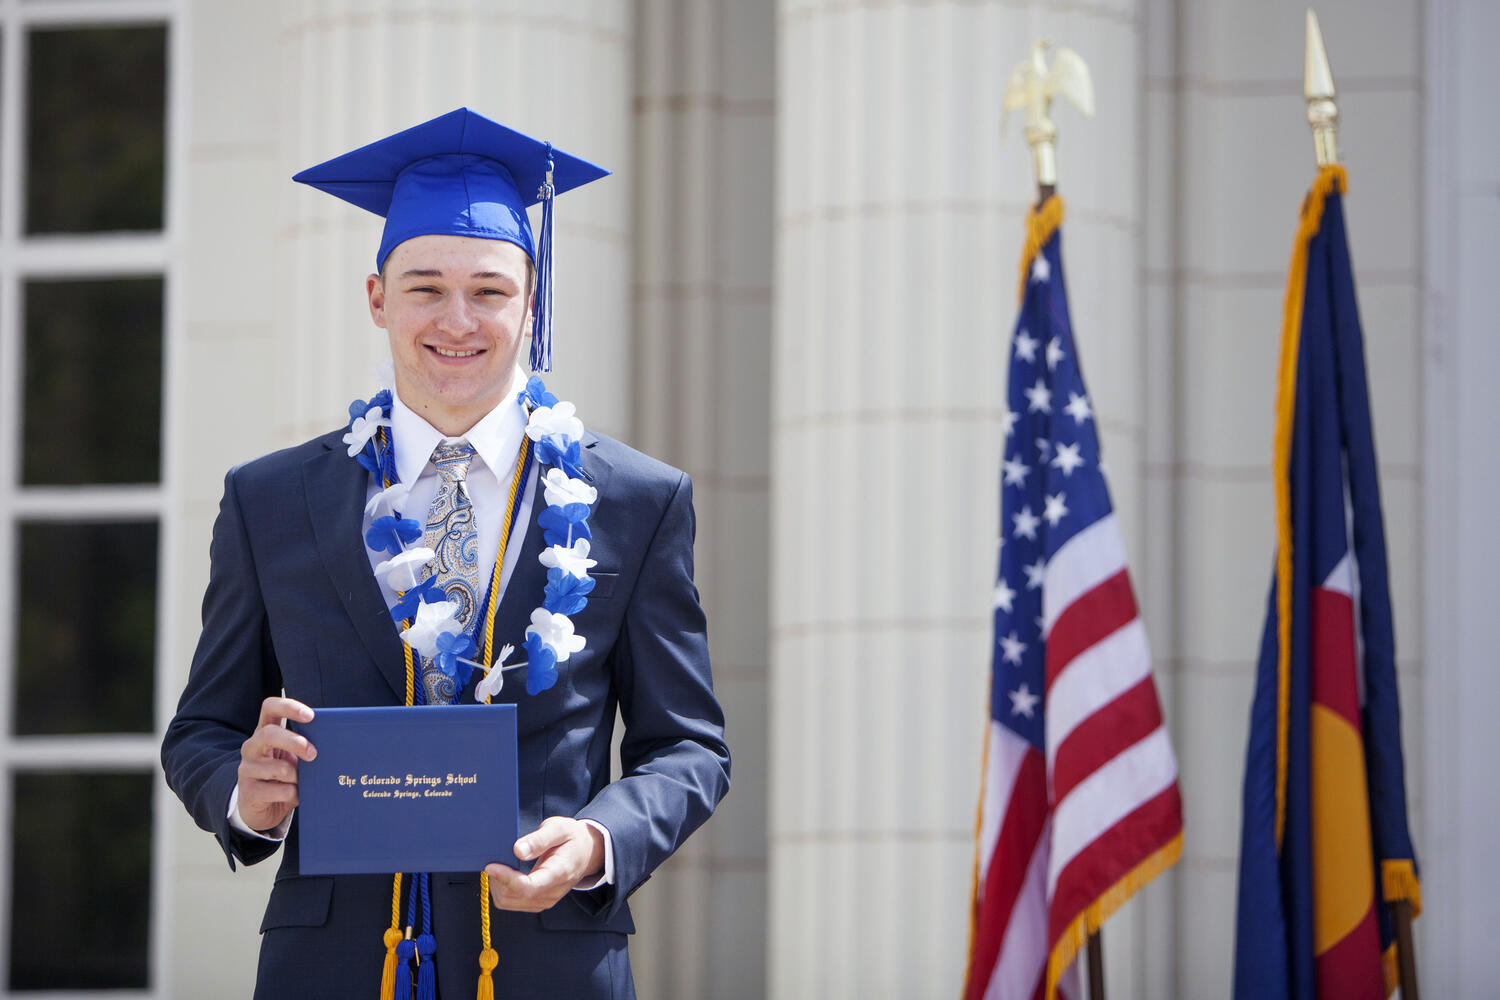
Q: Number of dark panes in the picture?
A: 4